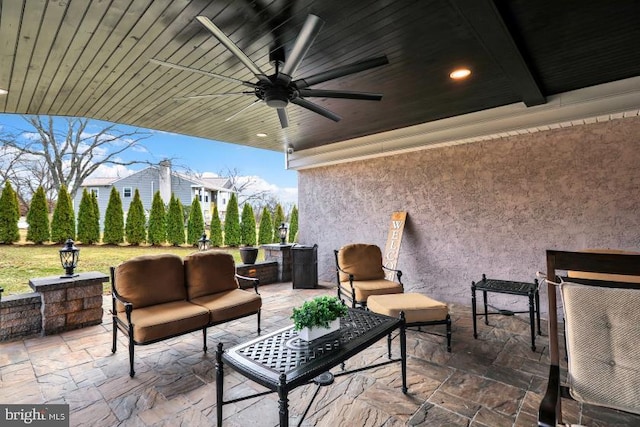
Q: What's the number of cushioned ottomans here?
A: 1